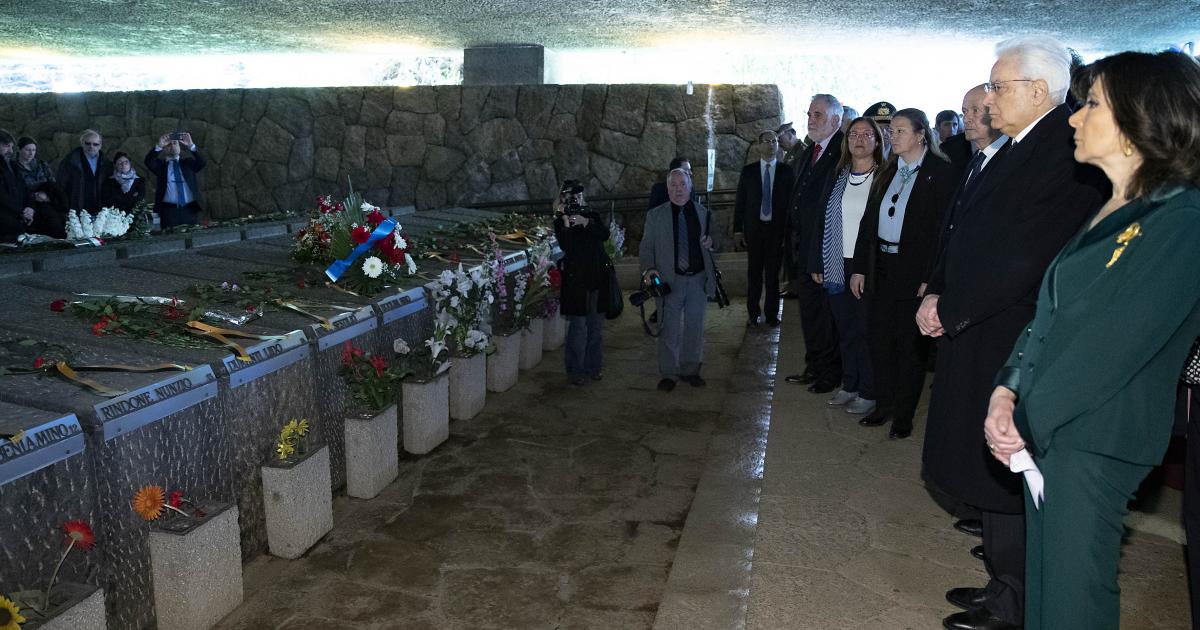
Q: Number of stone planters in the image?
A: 9